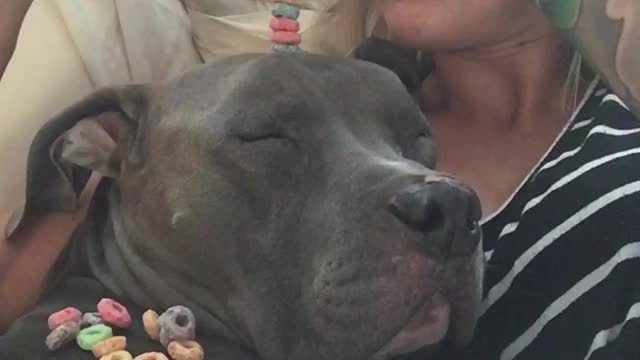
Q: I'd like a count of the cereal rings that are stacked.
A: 4